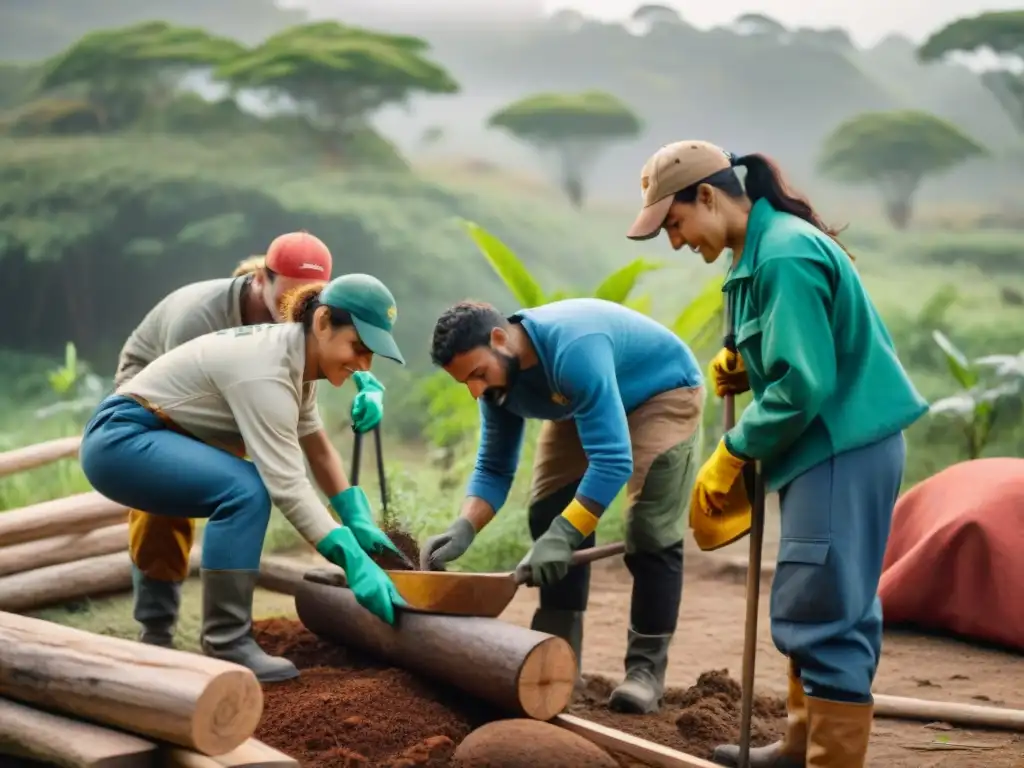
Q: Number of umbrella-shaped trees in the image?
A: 5